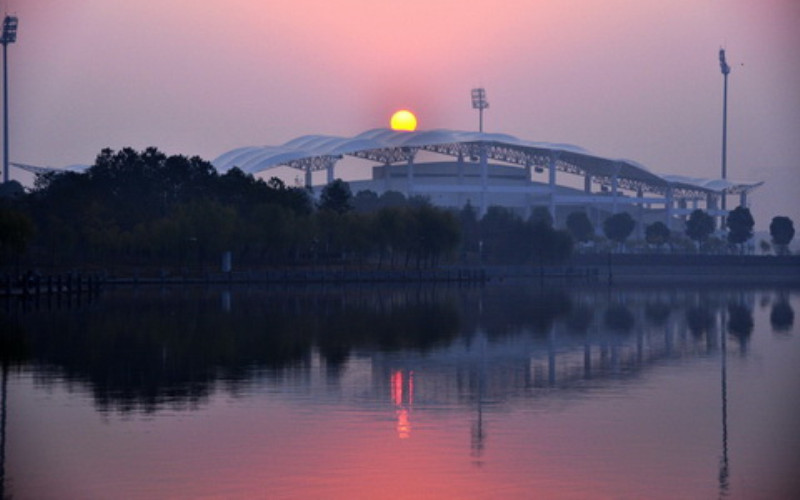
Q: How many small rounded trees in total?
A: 6